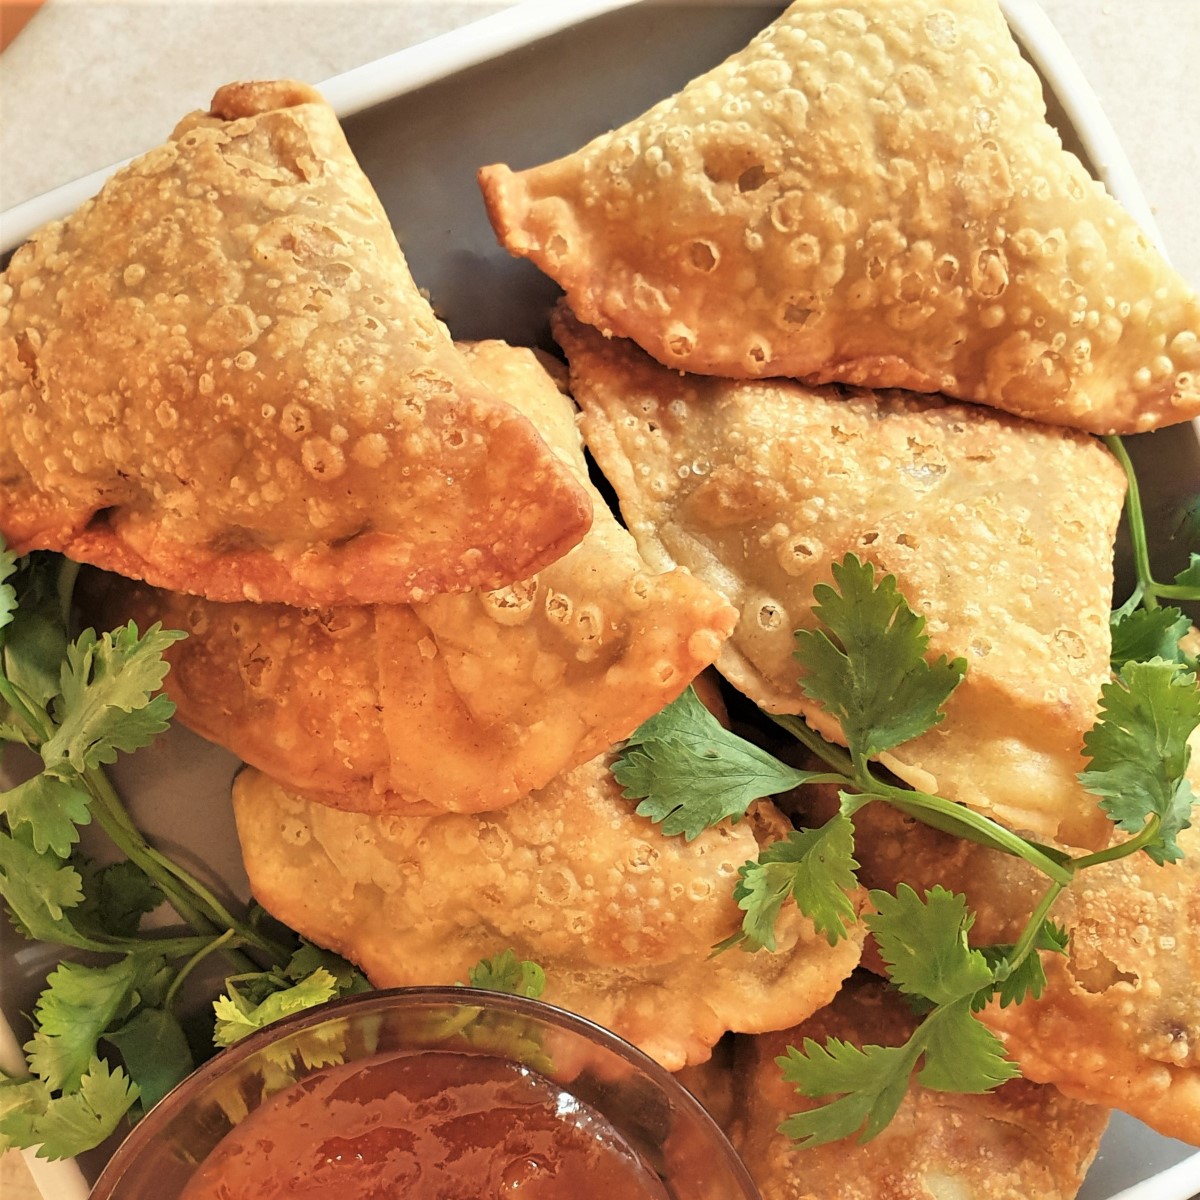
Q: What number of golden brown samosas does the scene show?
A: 7